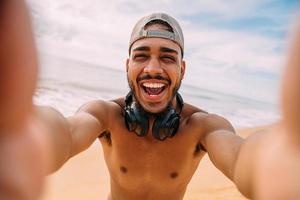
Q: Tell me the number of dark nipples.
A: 2